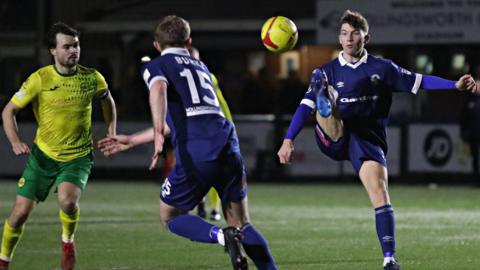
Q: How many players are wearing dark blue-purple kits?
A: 2